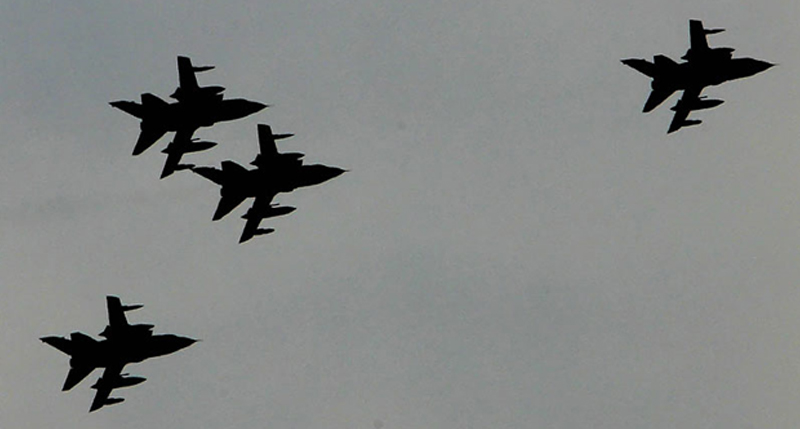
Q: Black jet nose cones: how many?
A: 4